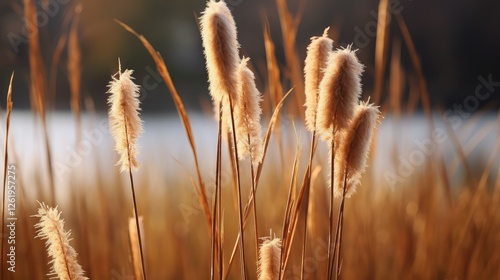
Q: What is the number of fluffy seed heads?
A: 8